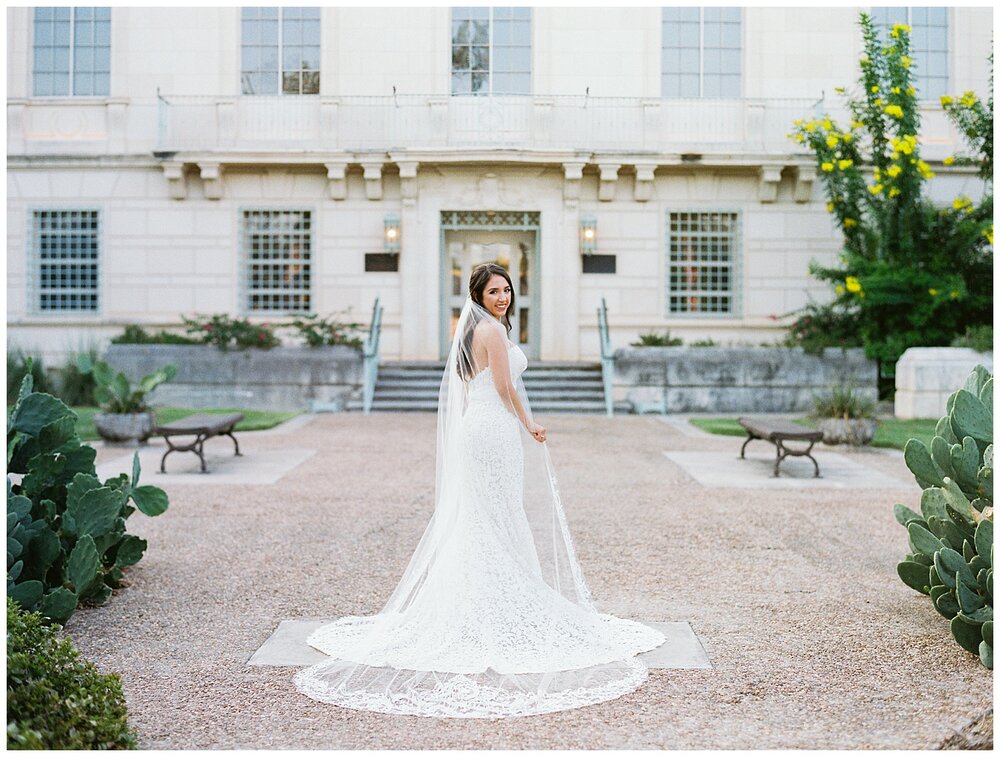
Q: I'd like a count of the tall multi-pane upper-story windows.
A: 5